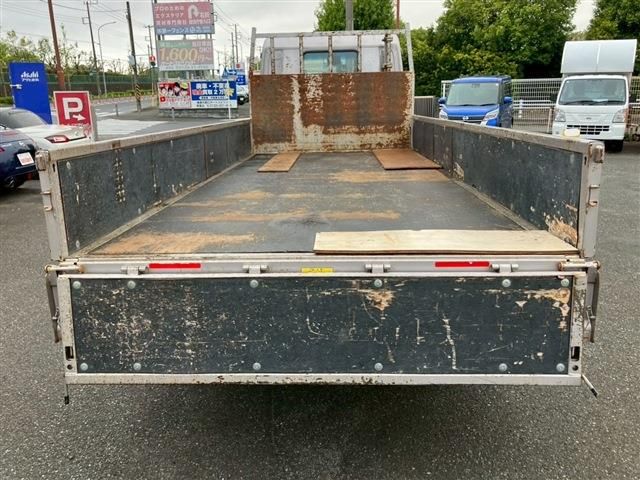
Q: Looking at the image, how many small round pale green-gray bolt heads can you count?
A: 12